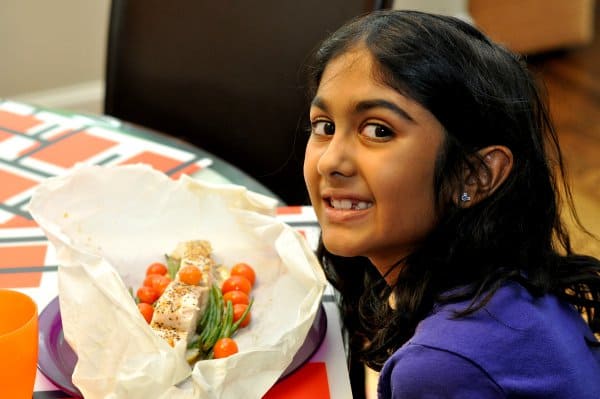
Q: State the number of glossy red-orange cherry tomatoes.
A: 10